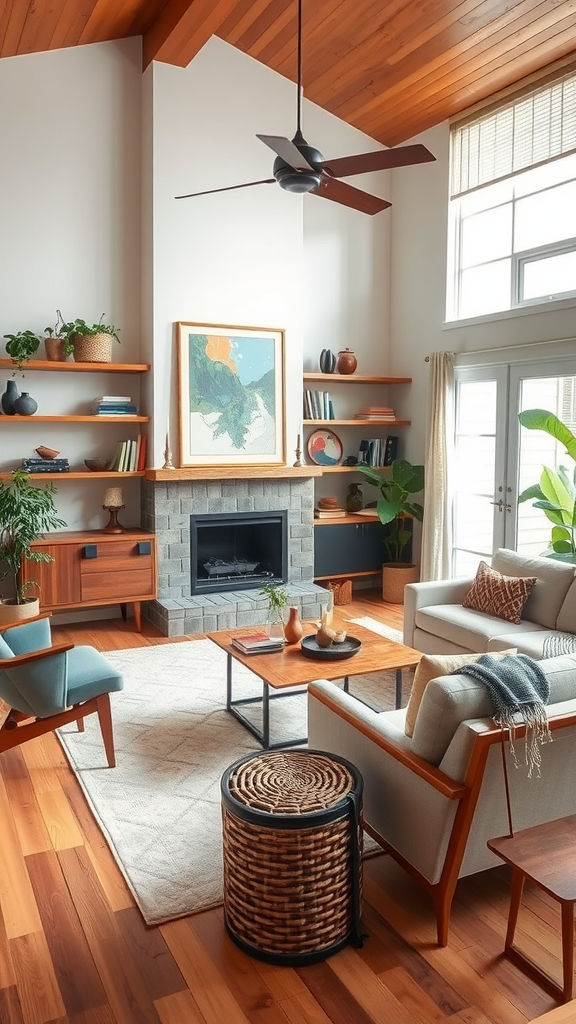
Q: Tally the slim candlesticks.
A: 2